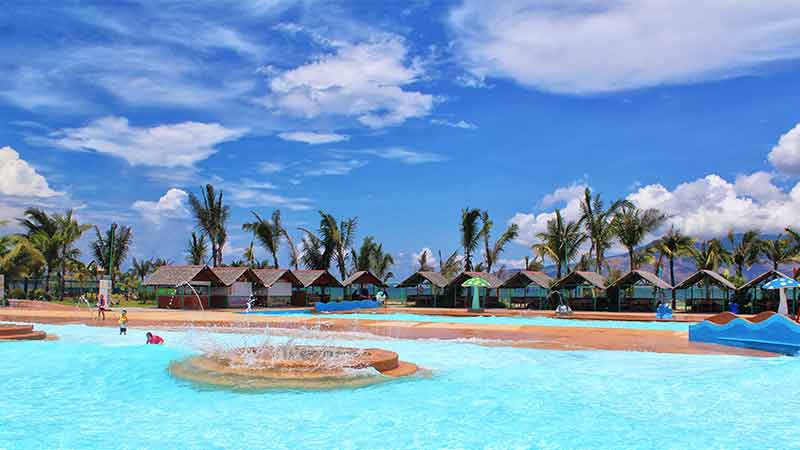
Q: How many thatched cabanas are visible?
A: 12